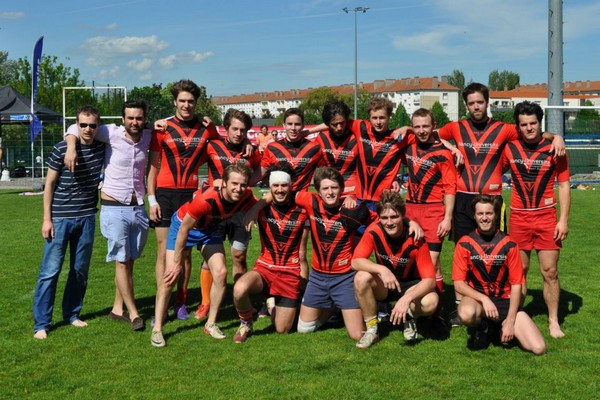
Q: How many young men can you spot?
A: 15